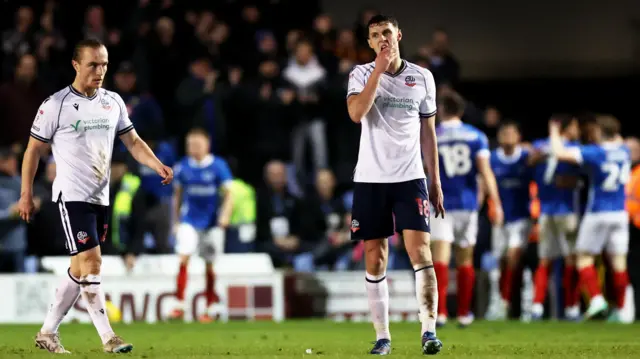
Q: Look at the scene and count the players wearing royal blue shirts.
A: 5